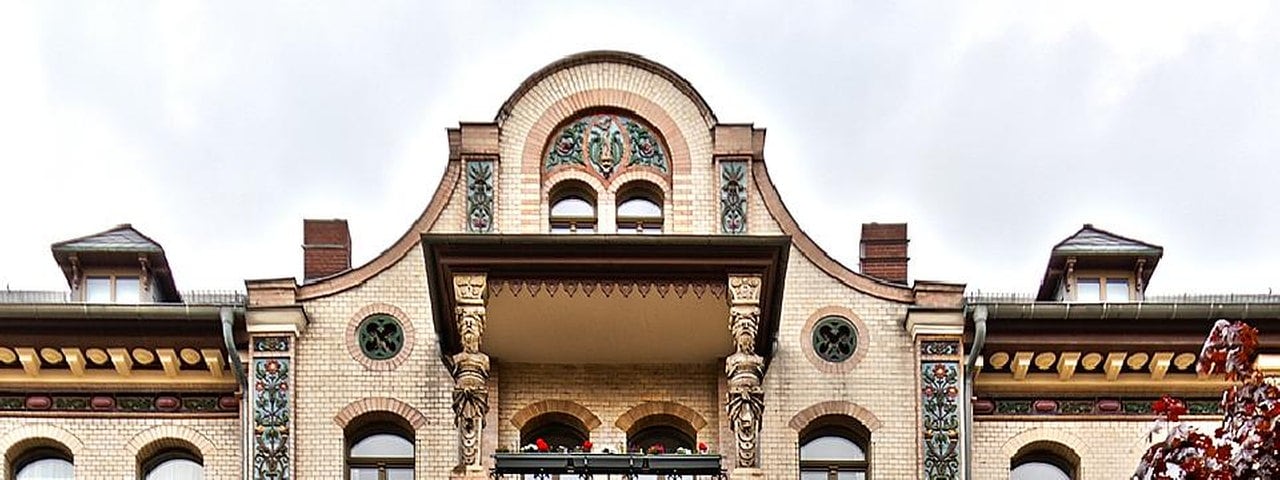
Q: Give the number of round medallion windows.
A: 2